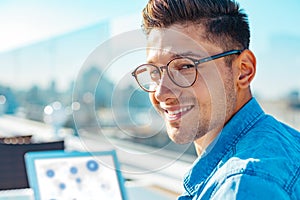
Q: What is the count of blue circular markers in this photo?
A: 5